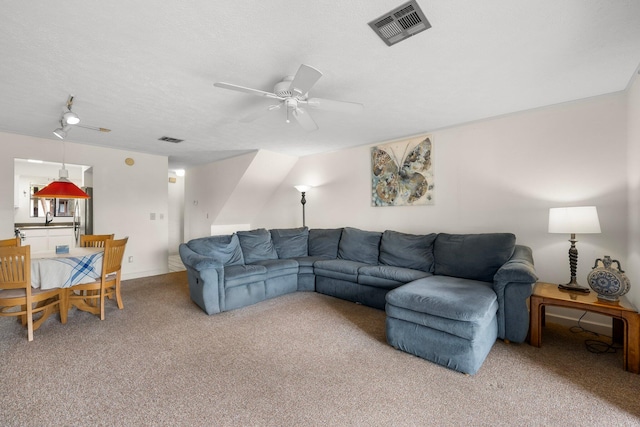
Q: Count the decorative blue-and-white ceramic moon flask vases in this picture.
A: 1